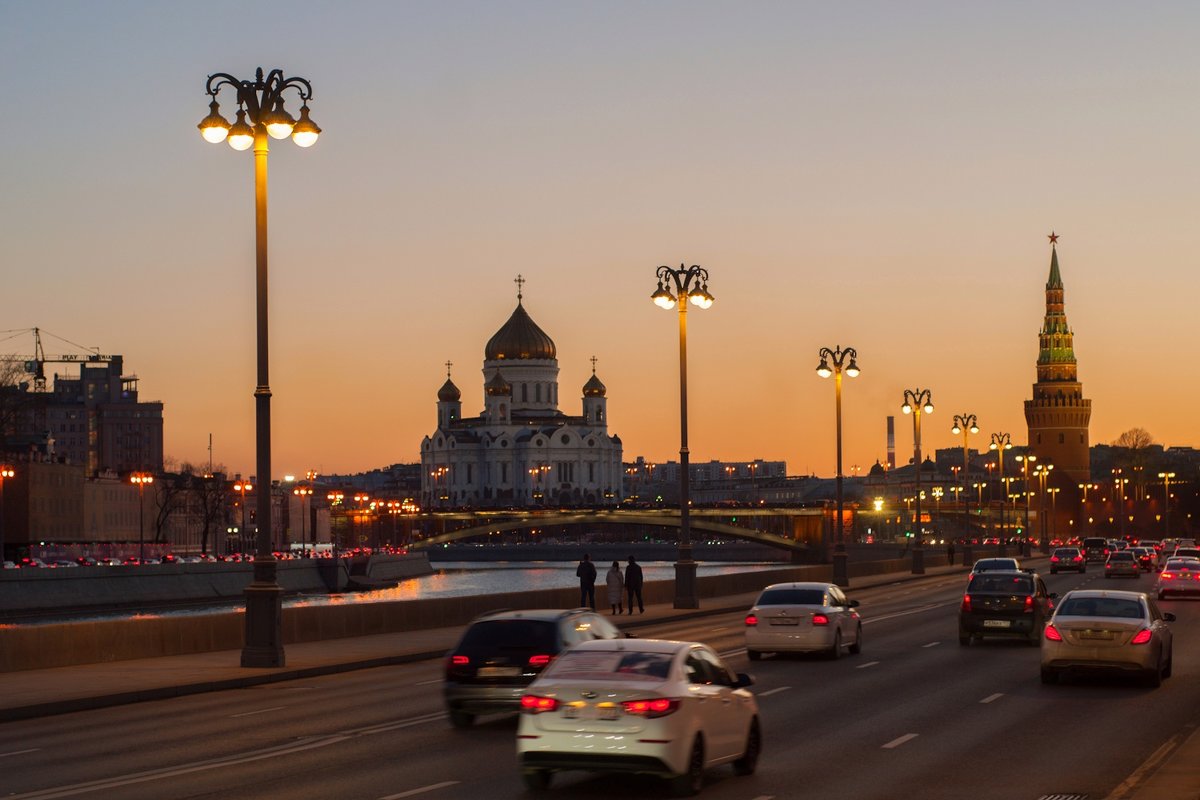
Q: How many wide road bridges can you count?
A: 1